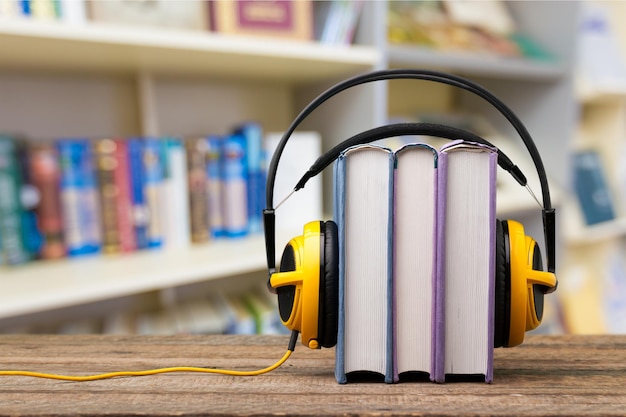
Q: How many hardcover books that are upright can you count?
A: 3